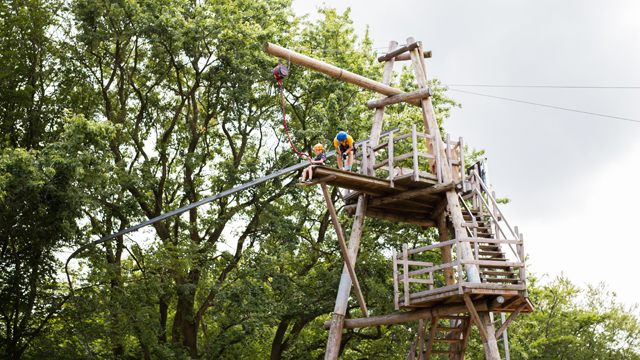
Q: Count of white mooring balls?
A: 0